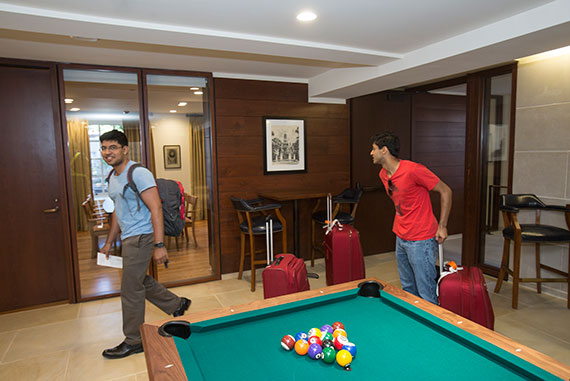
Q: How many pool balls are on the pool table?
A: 15